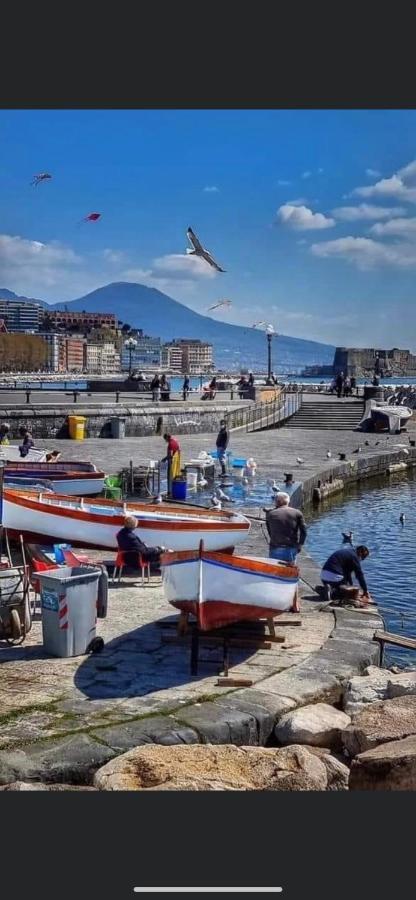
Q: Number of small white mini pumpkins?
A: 0